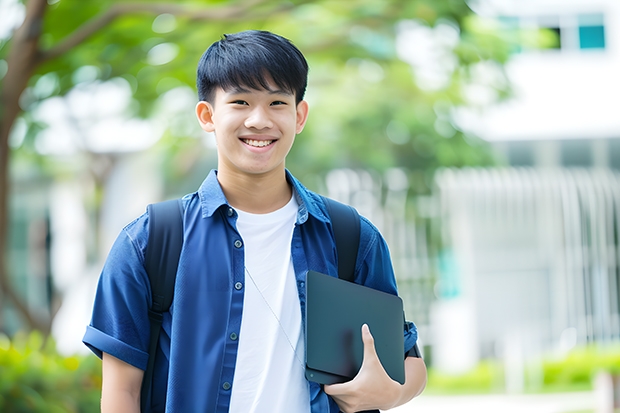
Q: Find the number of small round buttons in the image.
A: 5